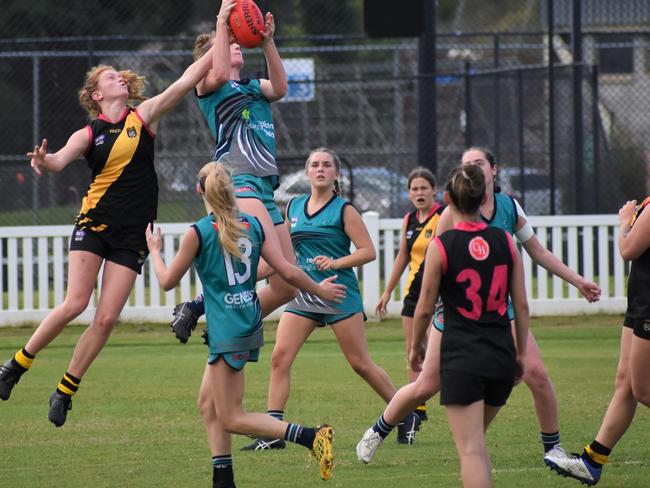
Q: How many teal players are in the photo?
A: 4